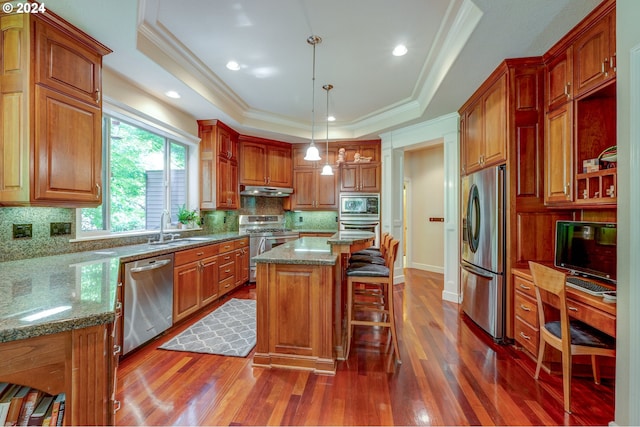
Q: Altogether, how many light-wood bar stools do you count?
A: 3